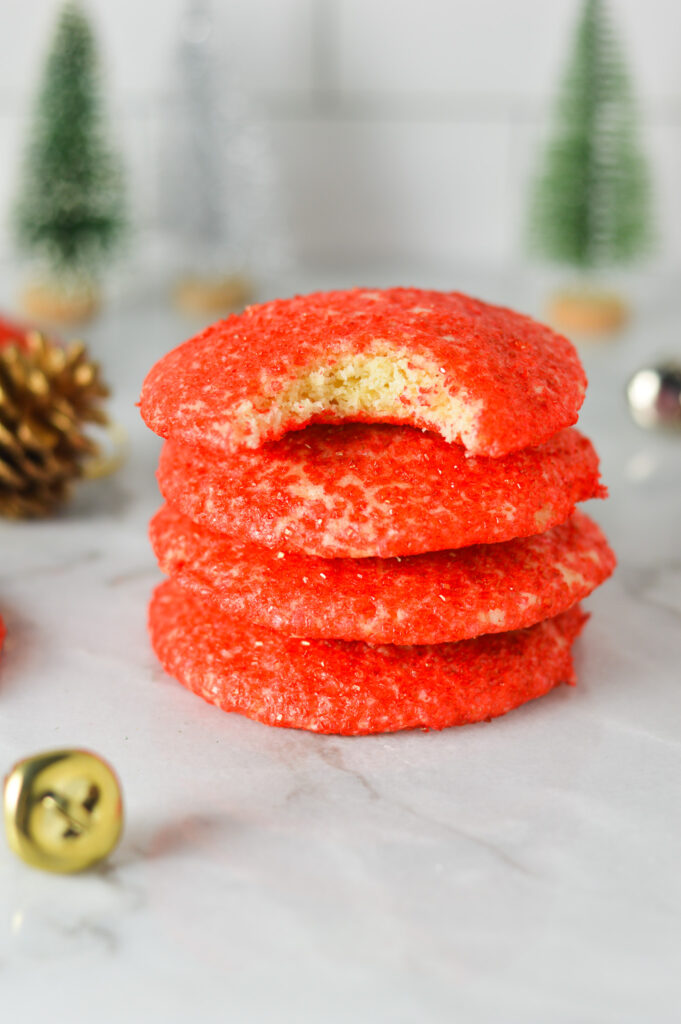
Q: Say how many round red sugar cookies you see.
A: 4